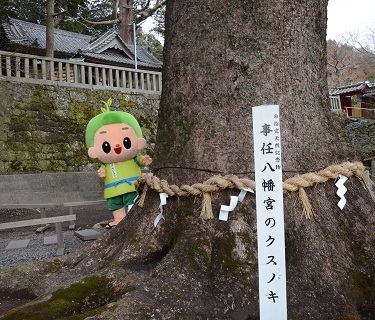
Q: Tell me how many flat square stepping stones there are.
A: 3